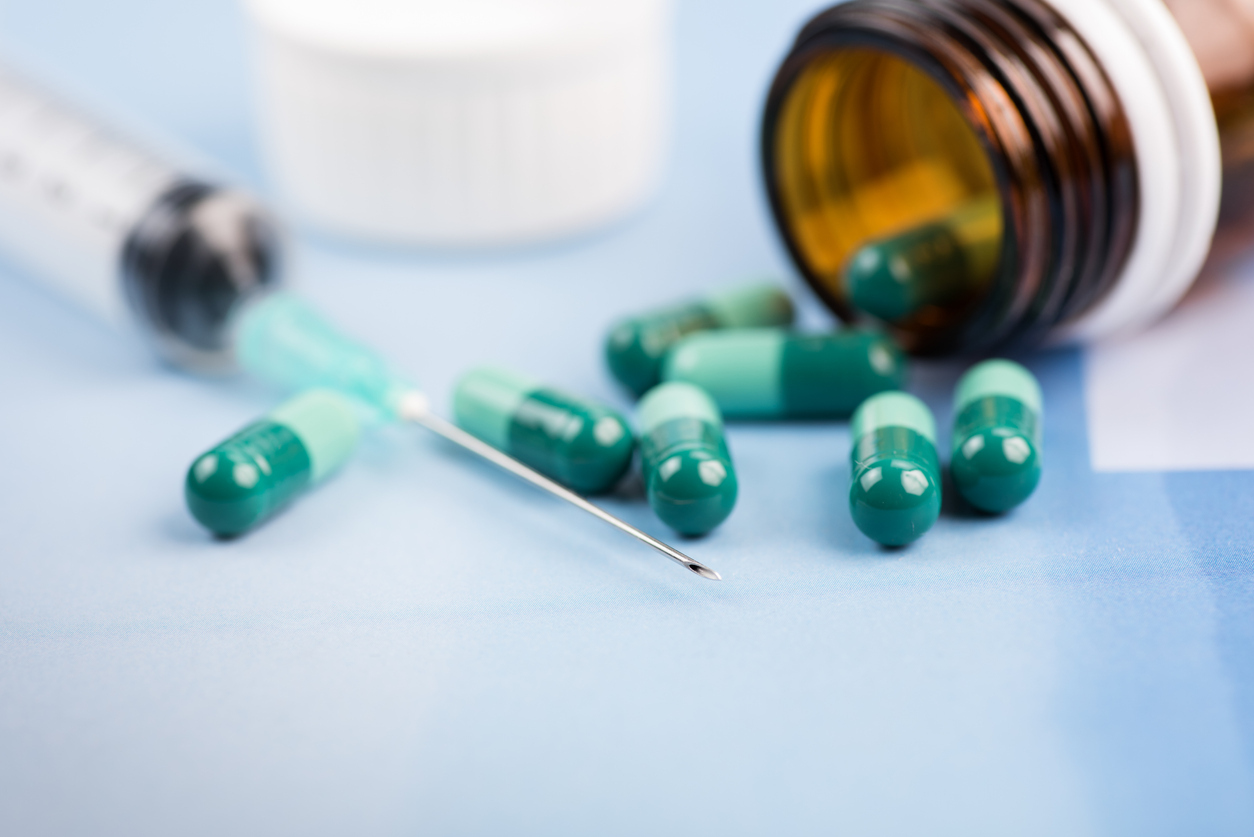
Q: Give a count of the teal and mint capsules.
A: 8